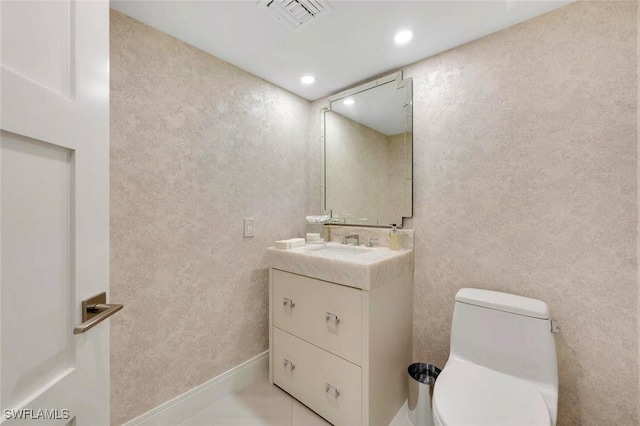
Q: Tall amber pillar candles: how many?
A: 0